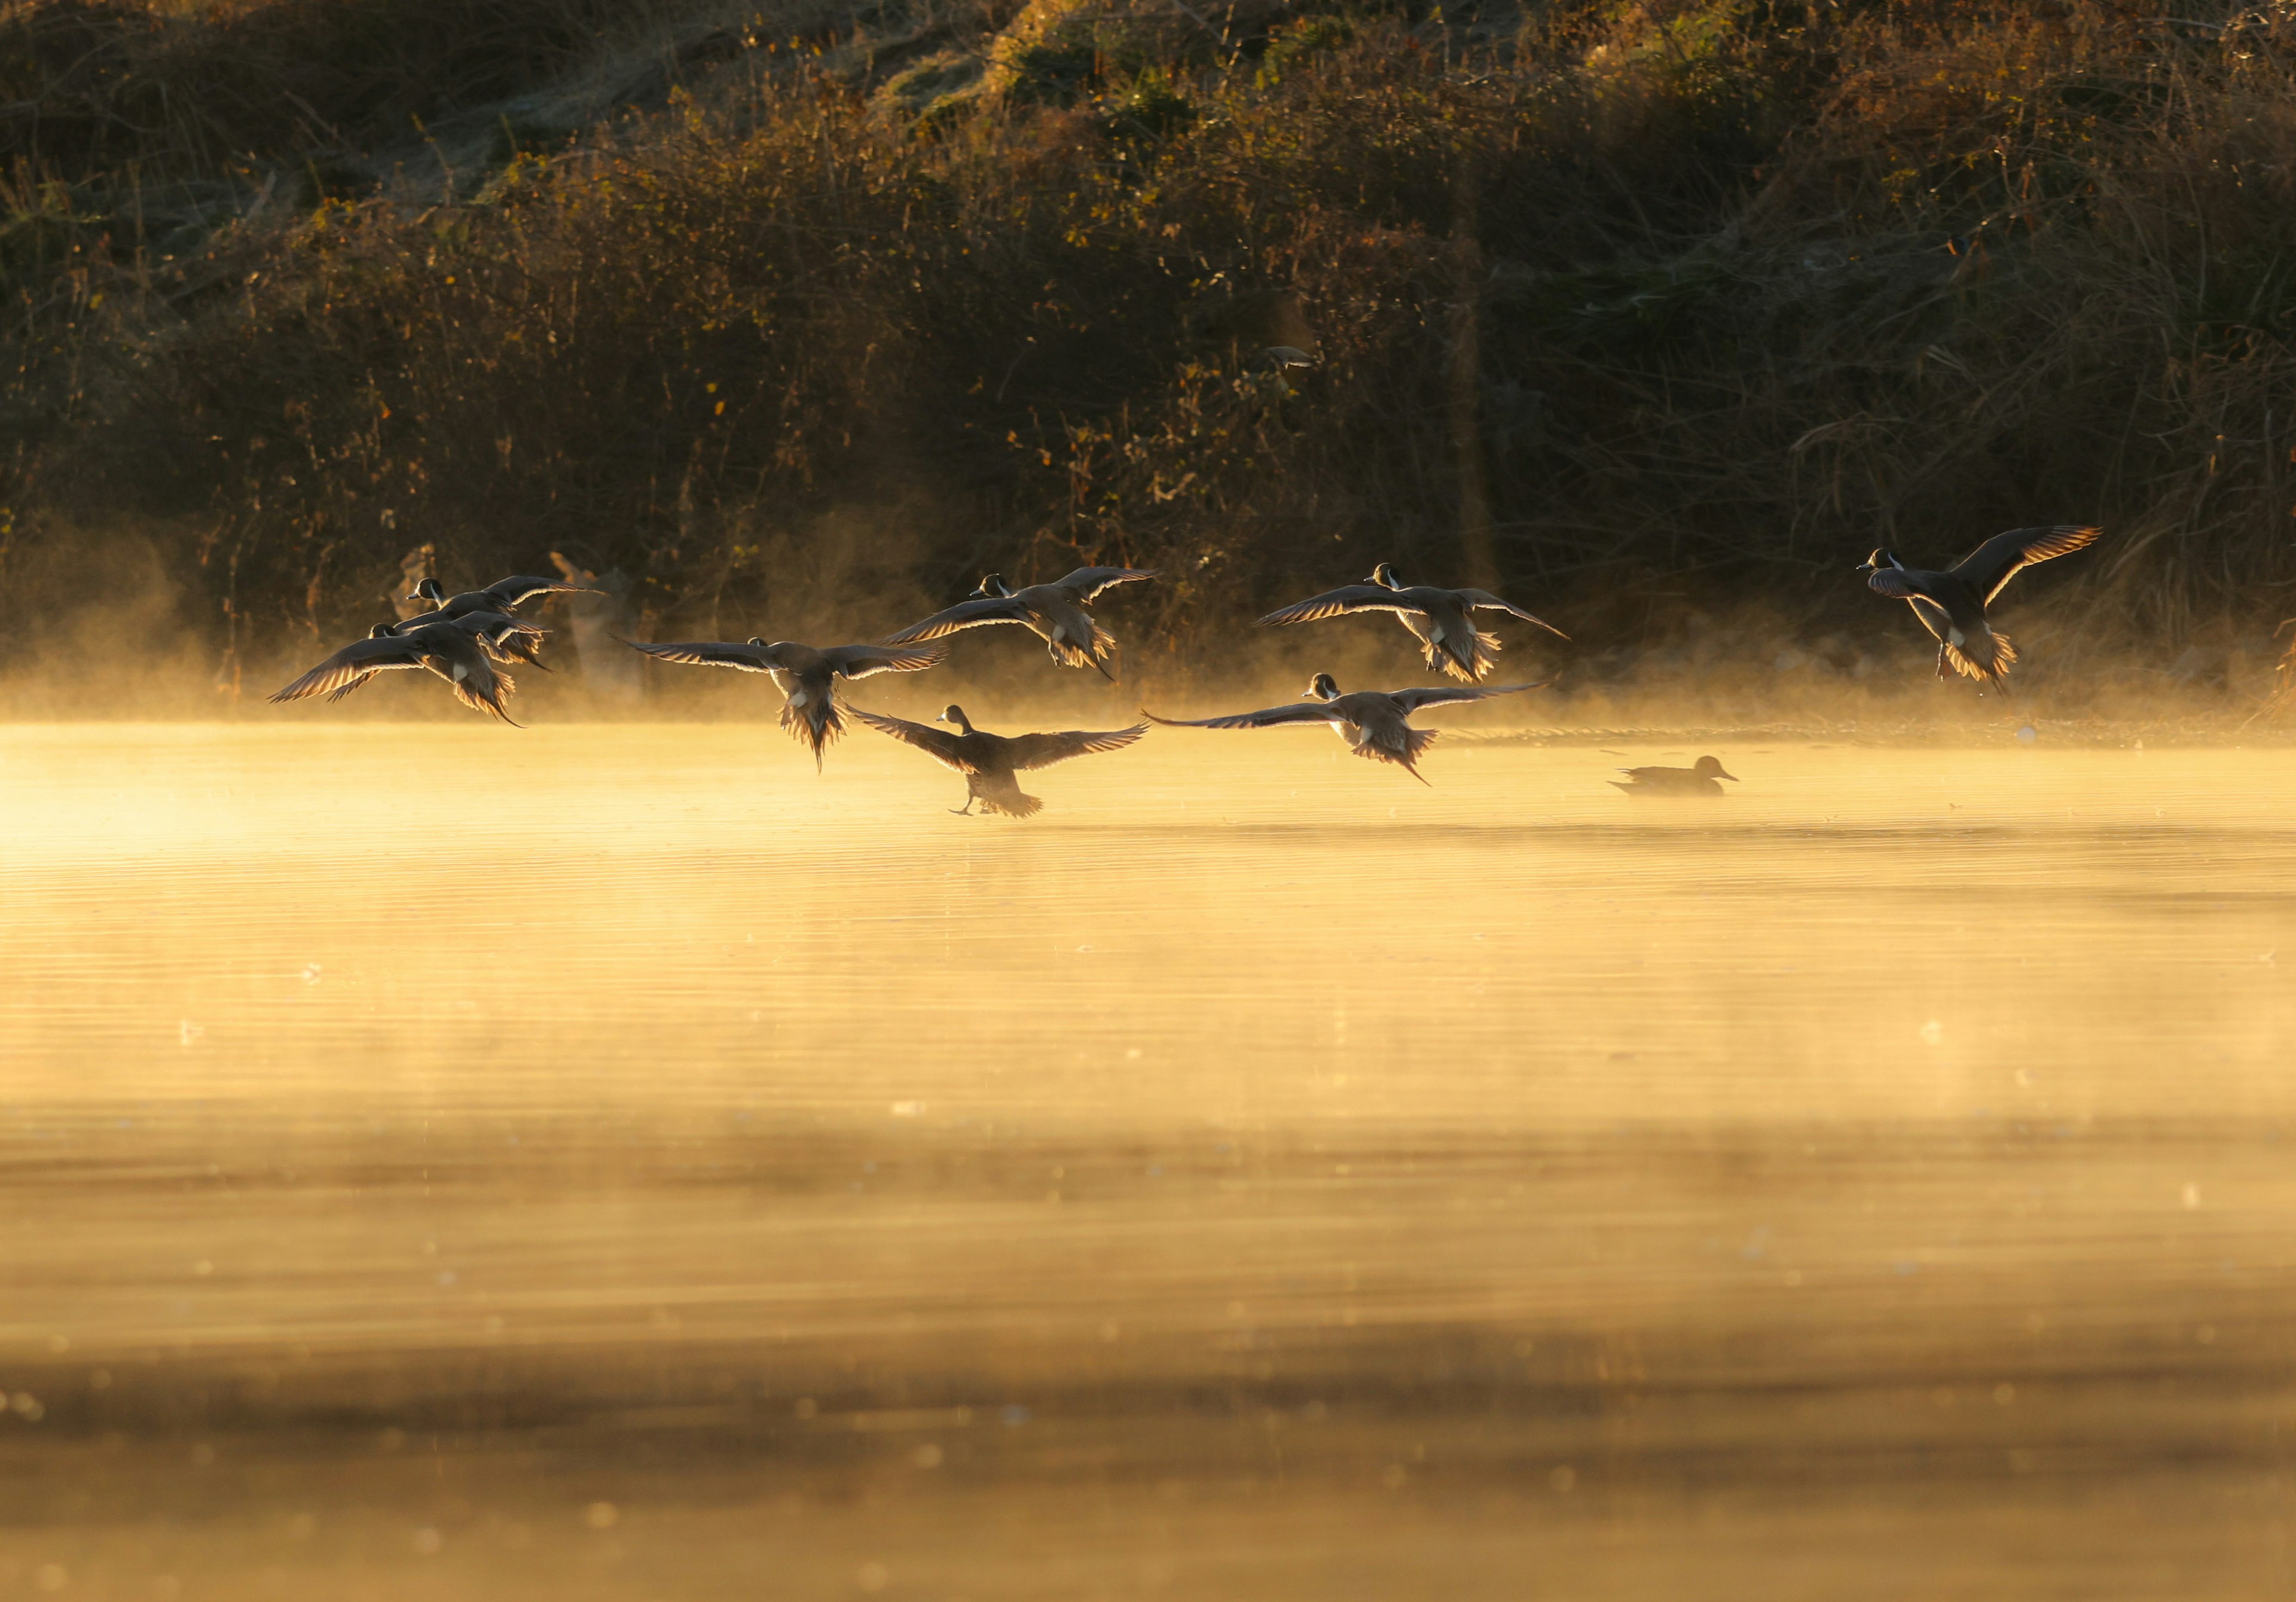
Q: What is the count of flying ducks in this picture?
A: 8